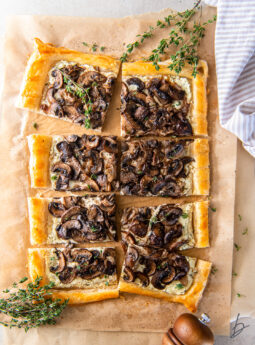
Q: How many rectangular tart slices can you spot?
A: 8